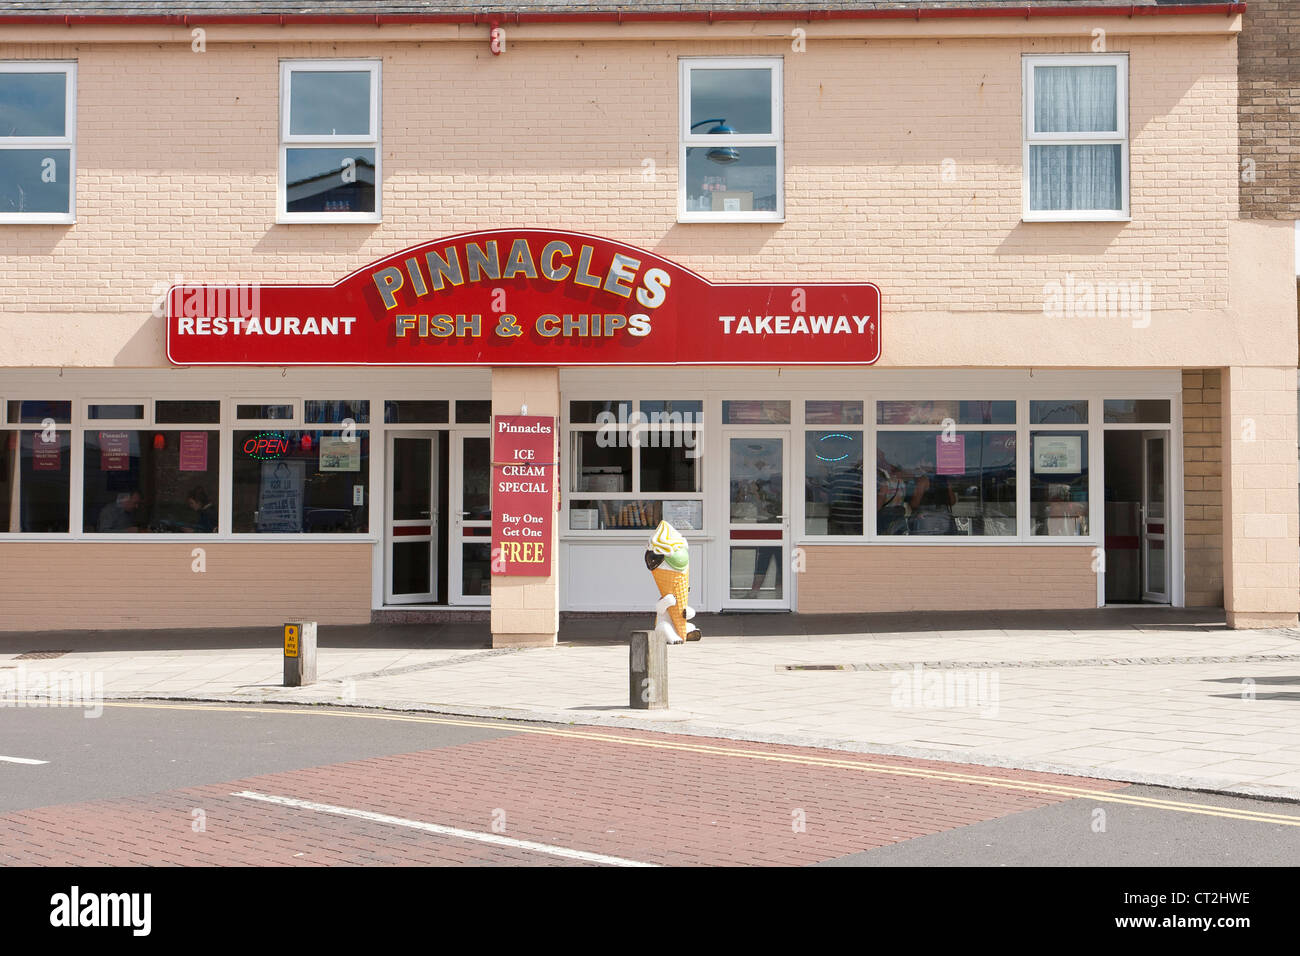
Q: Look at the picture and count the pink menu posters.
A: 2